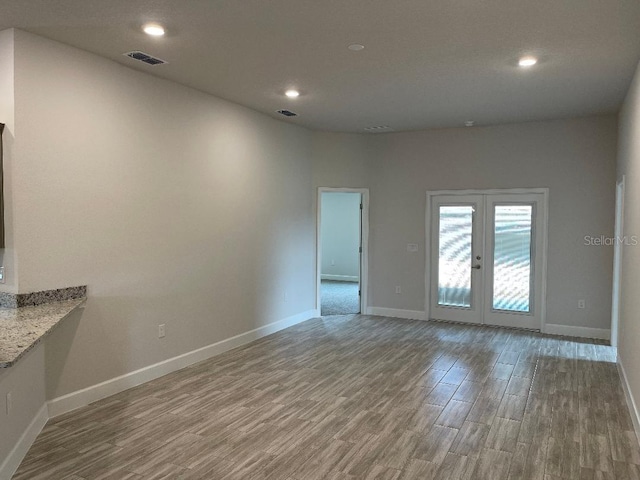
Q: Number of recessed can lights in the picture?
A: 3